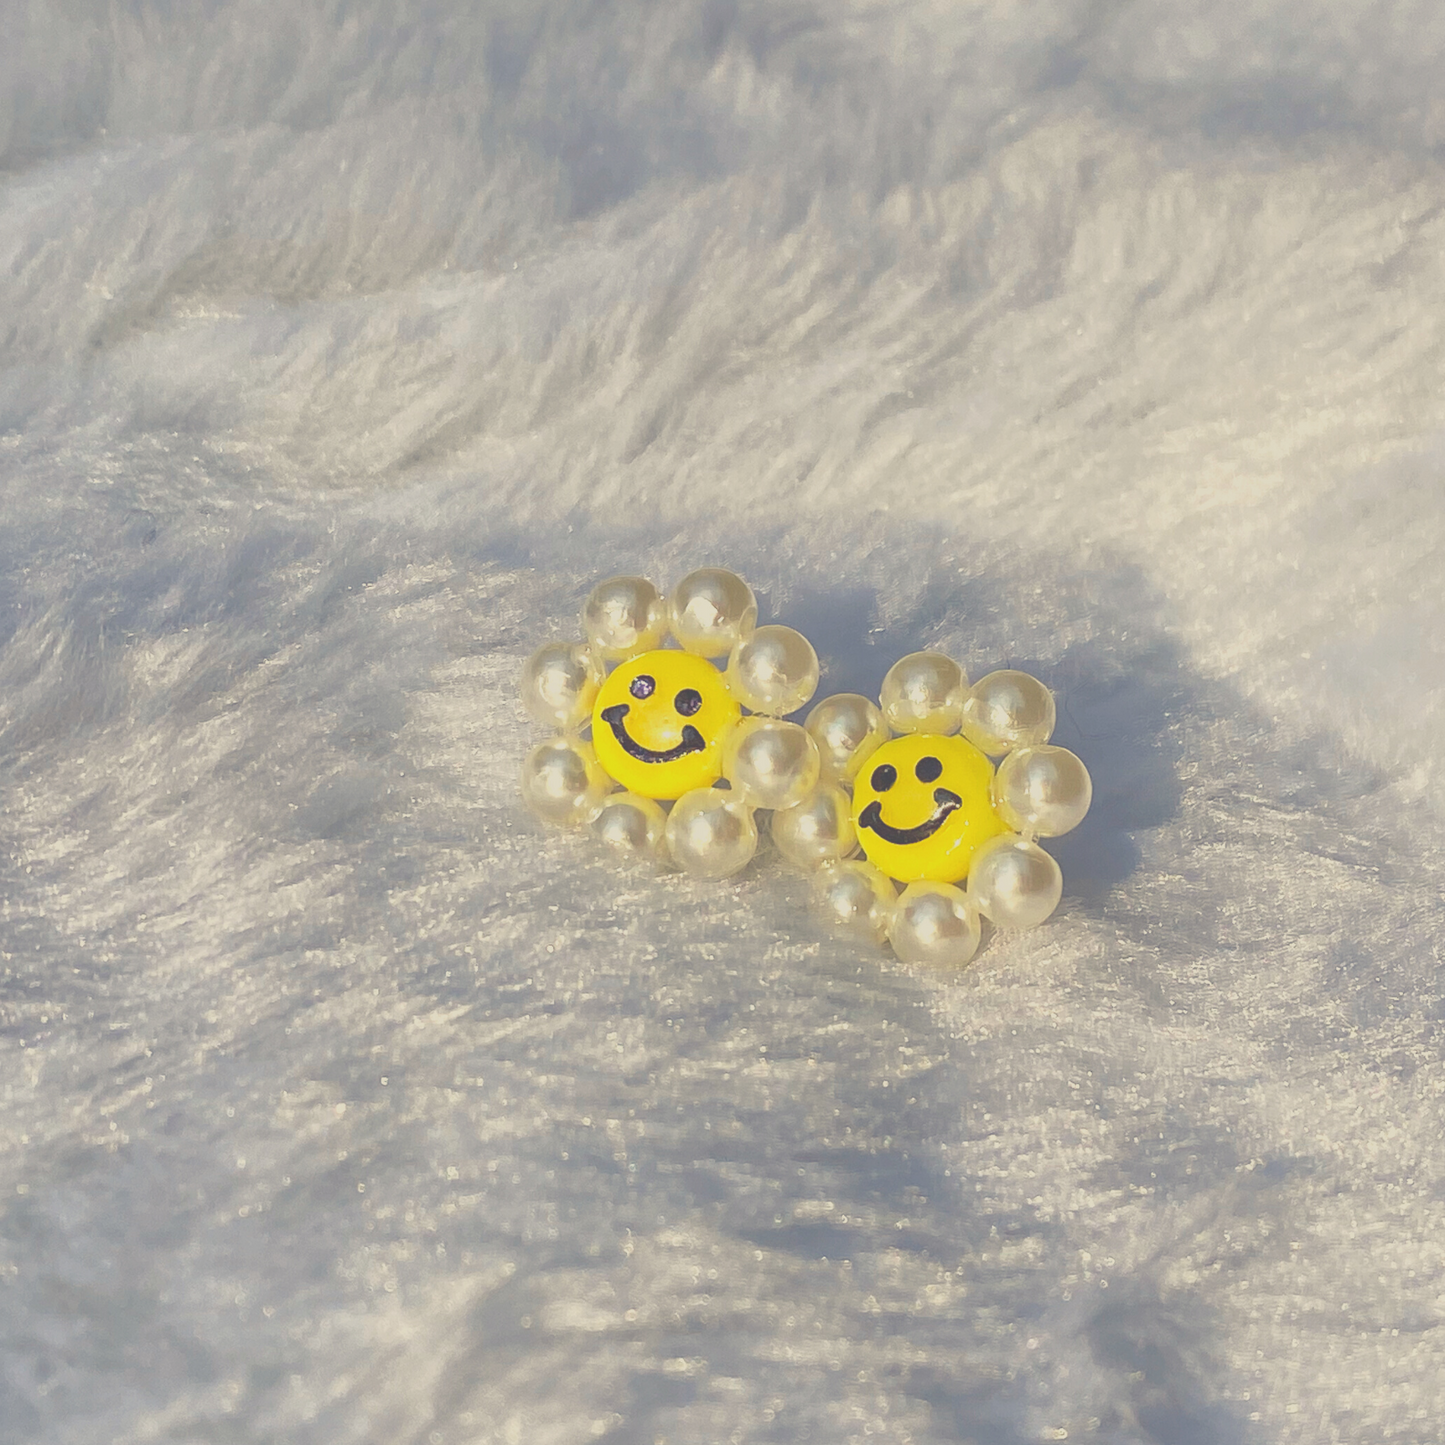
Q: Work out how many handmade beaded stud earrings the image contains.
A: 2